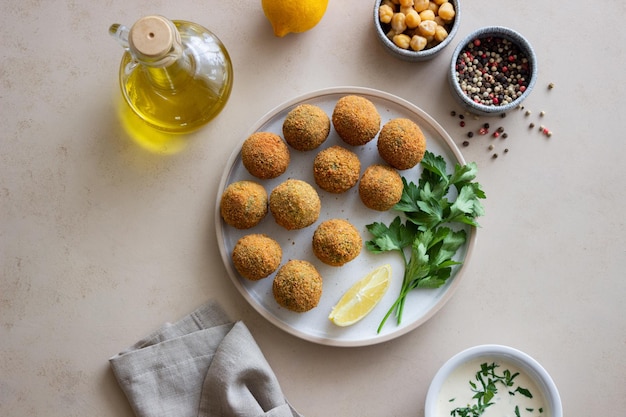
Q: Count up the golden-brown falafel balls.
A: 11